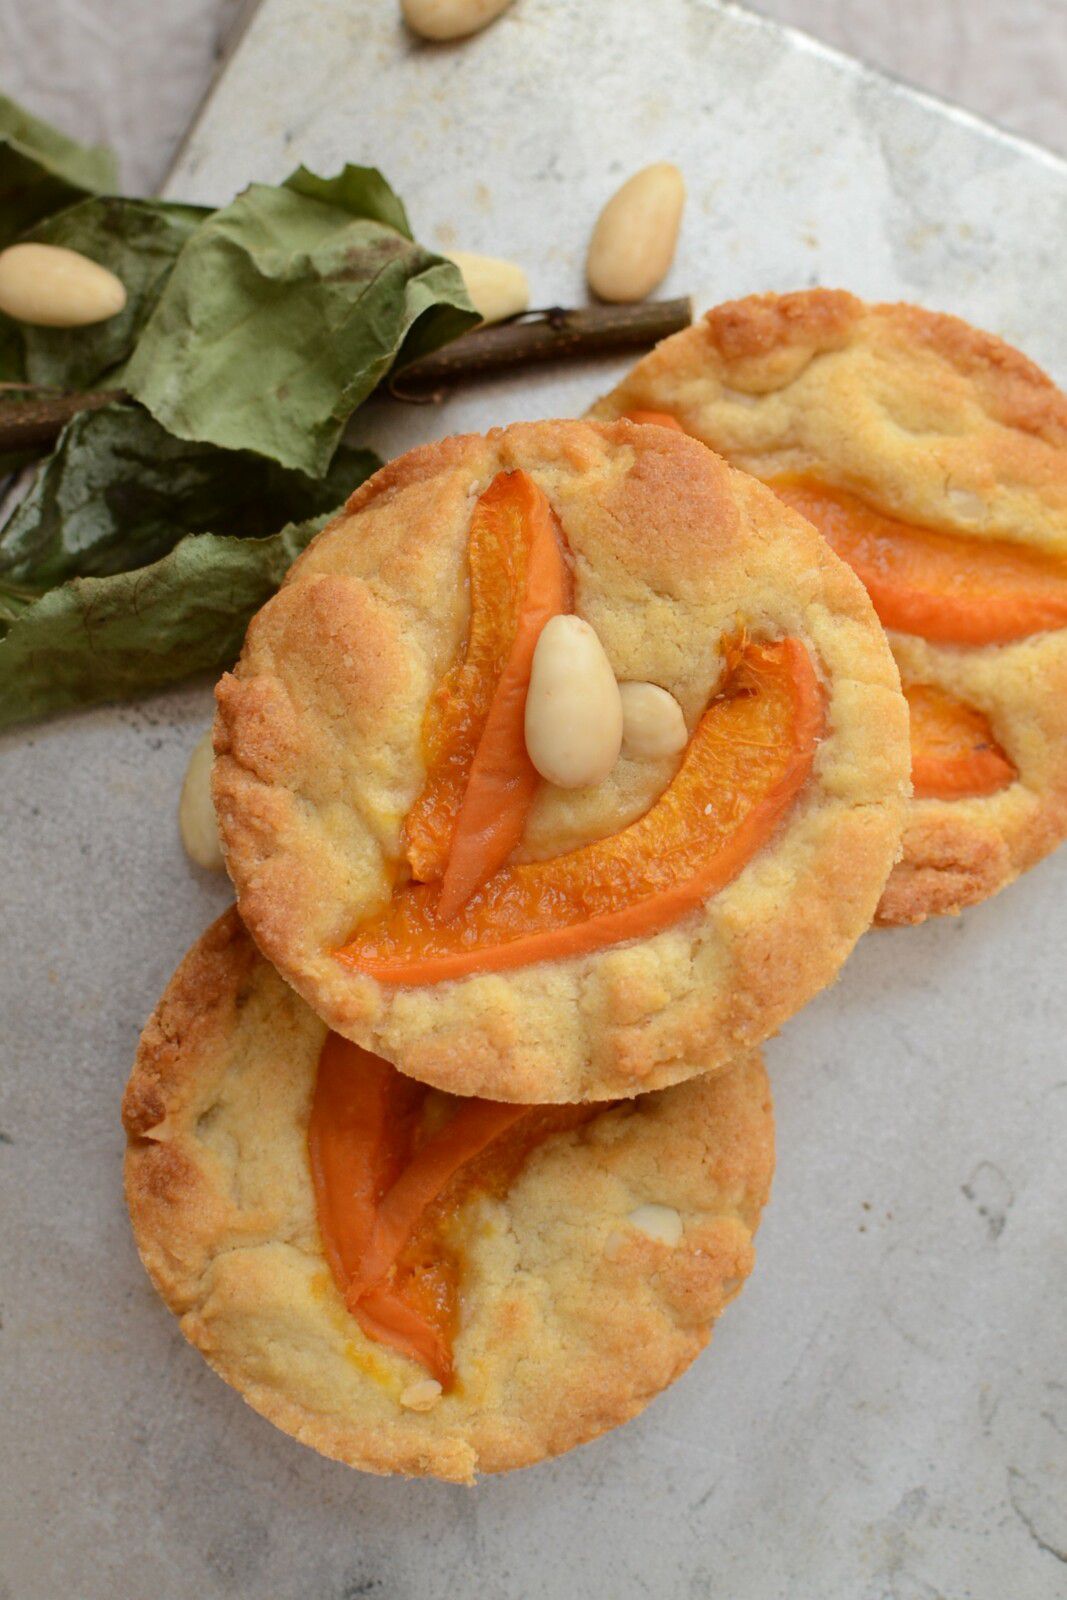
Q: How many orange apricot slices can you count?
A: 7